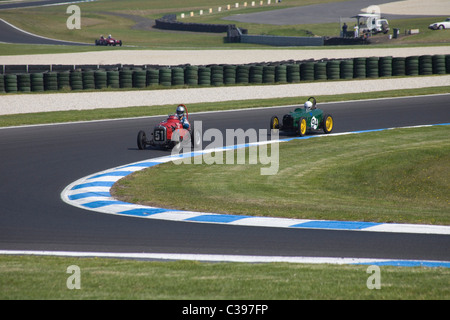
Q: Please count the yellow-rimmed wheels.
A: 3